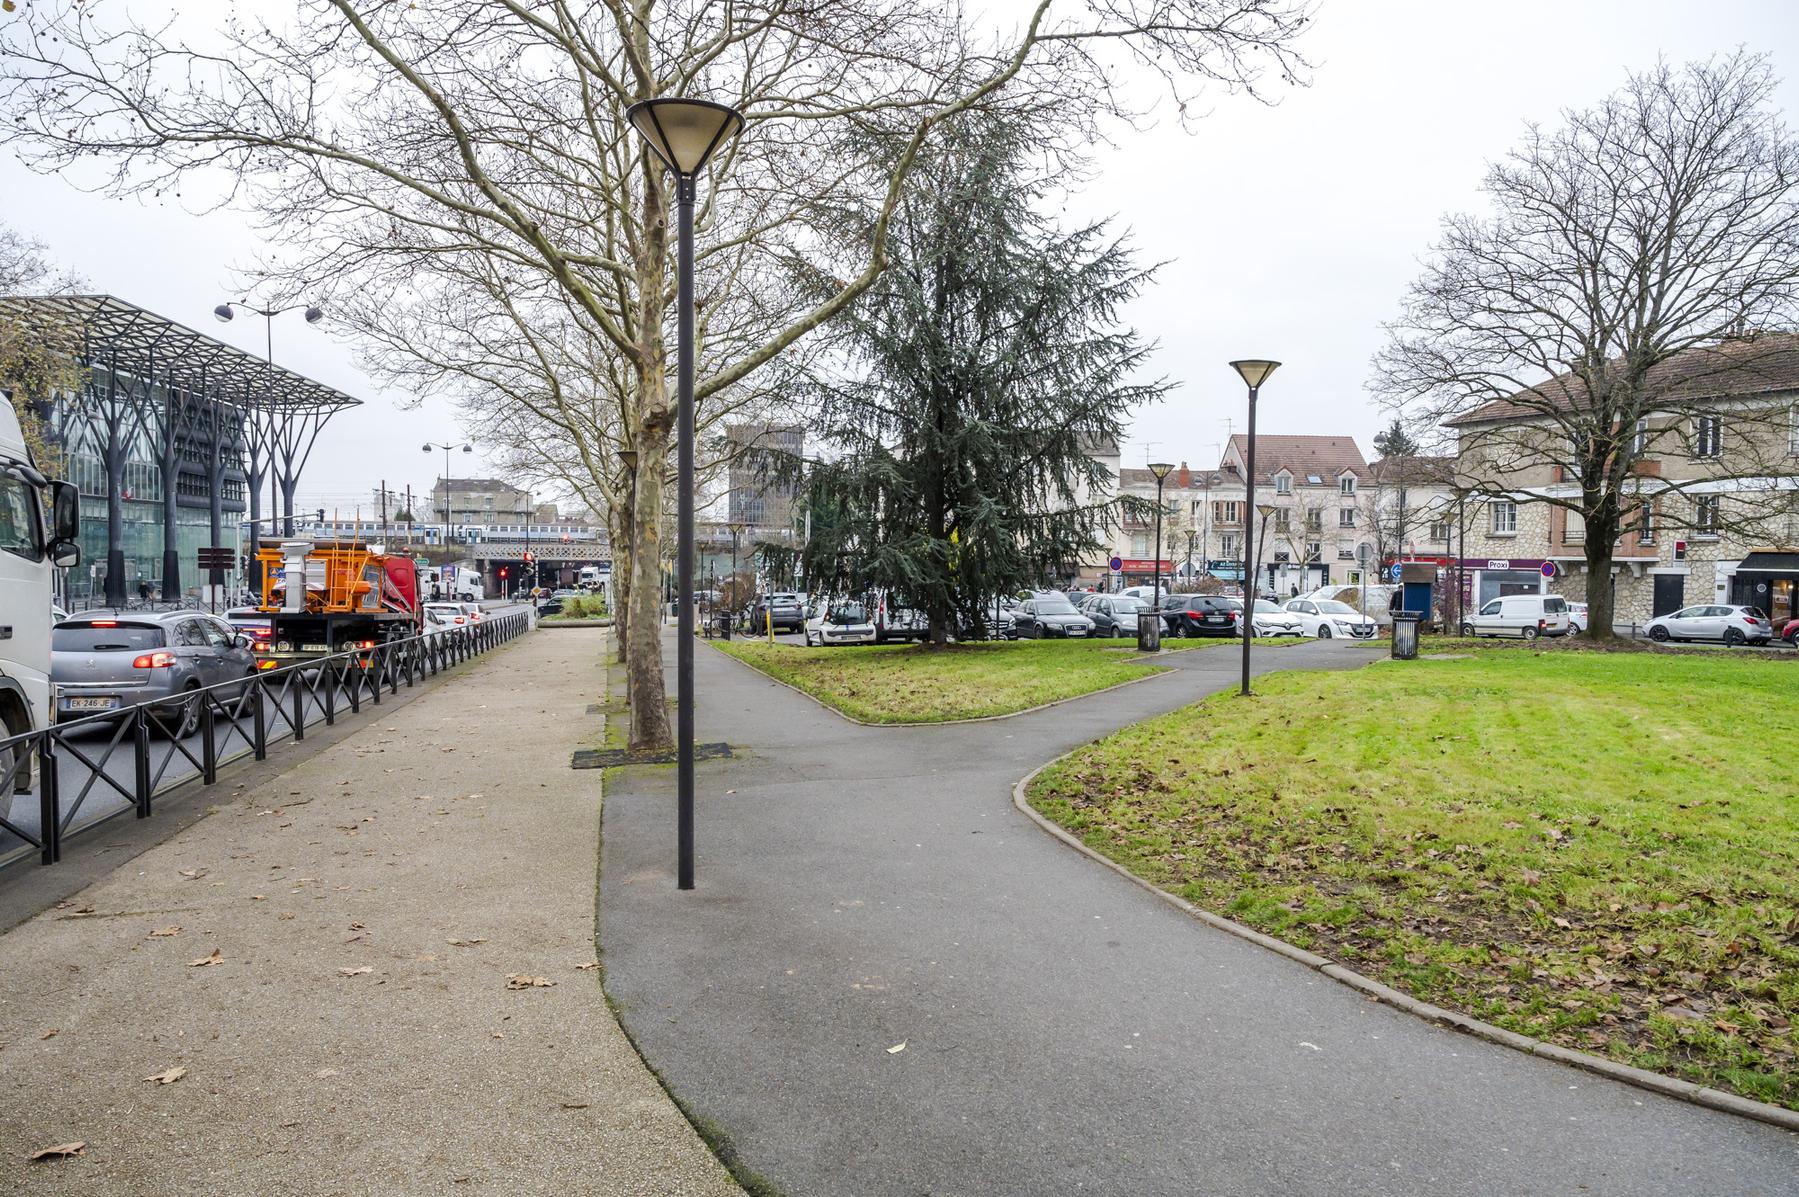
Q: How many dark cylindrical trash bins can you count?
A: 2